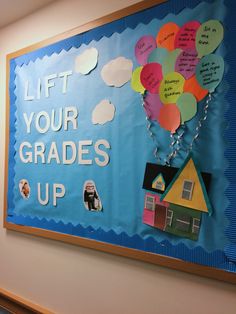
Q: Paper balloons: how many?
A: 15